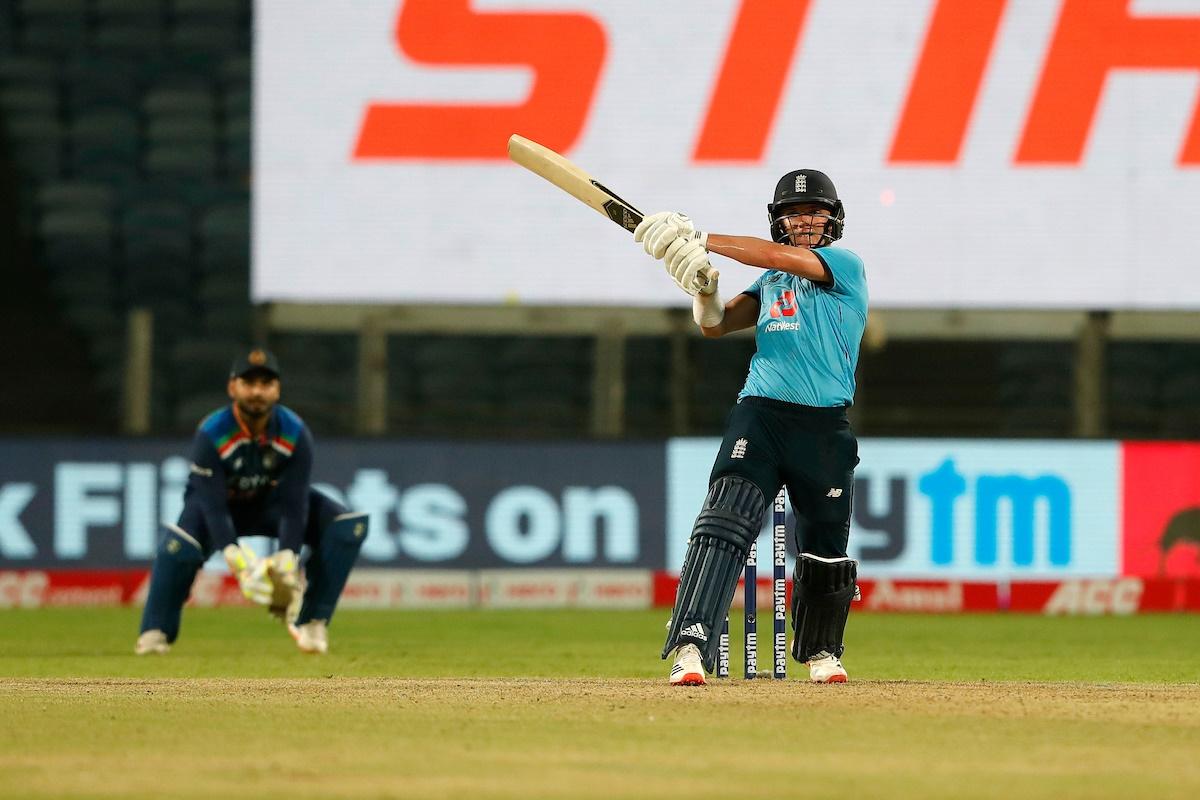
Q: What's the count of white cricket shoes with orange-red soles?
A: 2